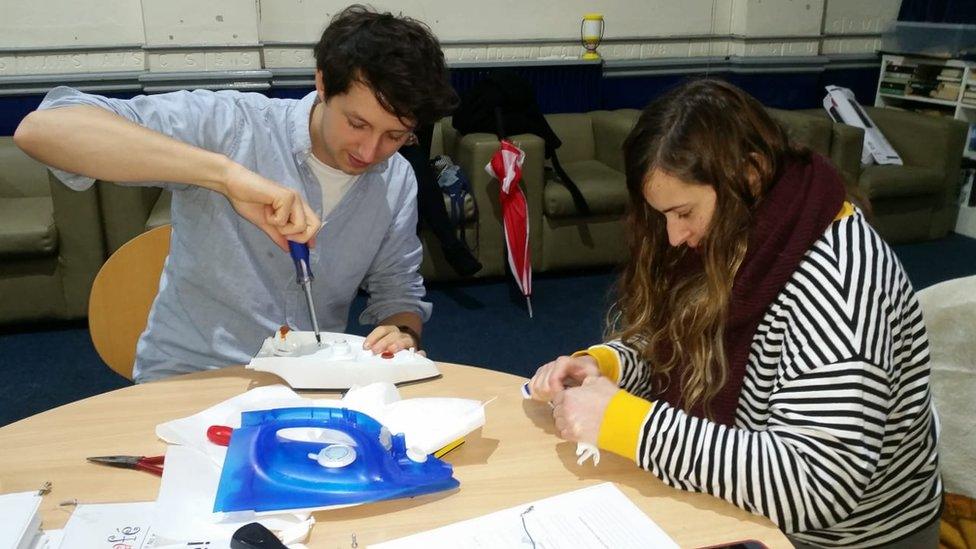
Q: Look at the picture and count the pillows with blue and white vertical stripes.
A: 0